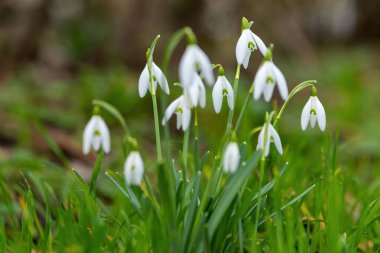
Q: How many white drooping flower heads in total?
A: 12